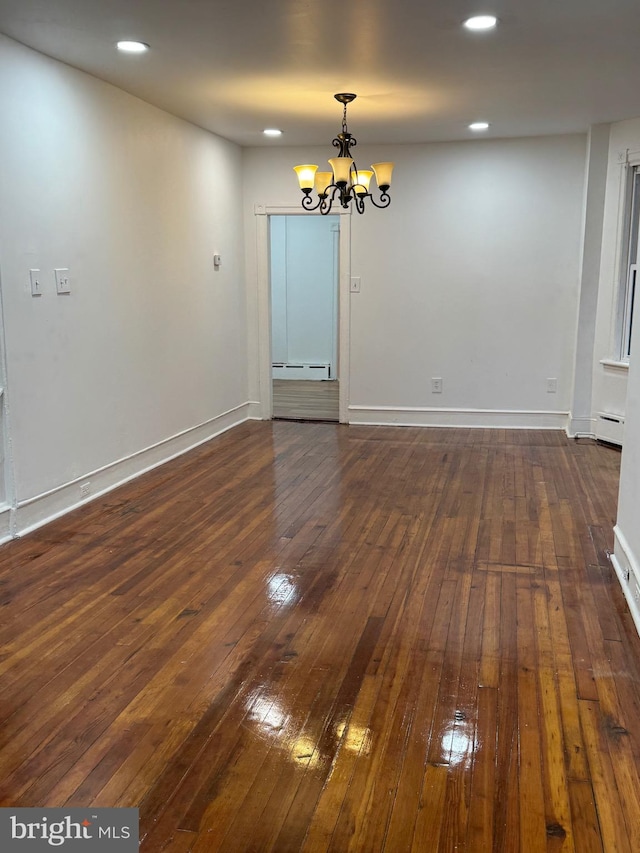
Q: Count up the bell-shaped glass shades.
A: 5